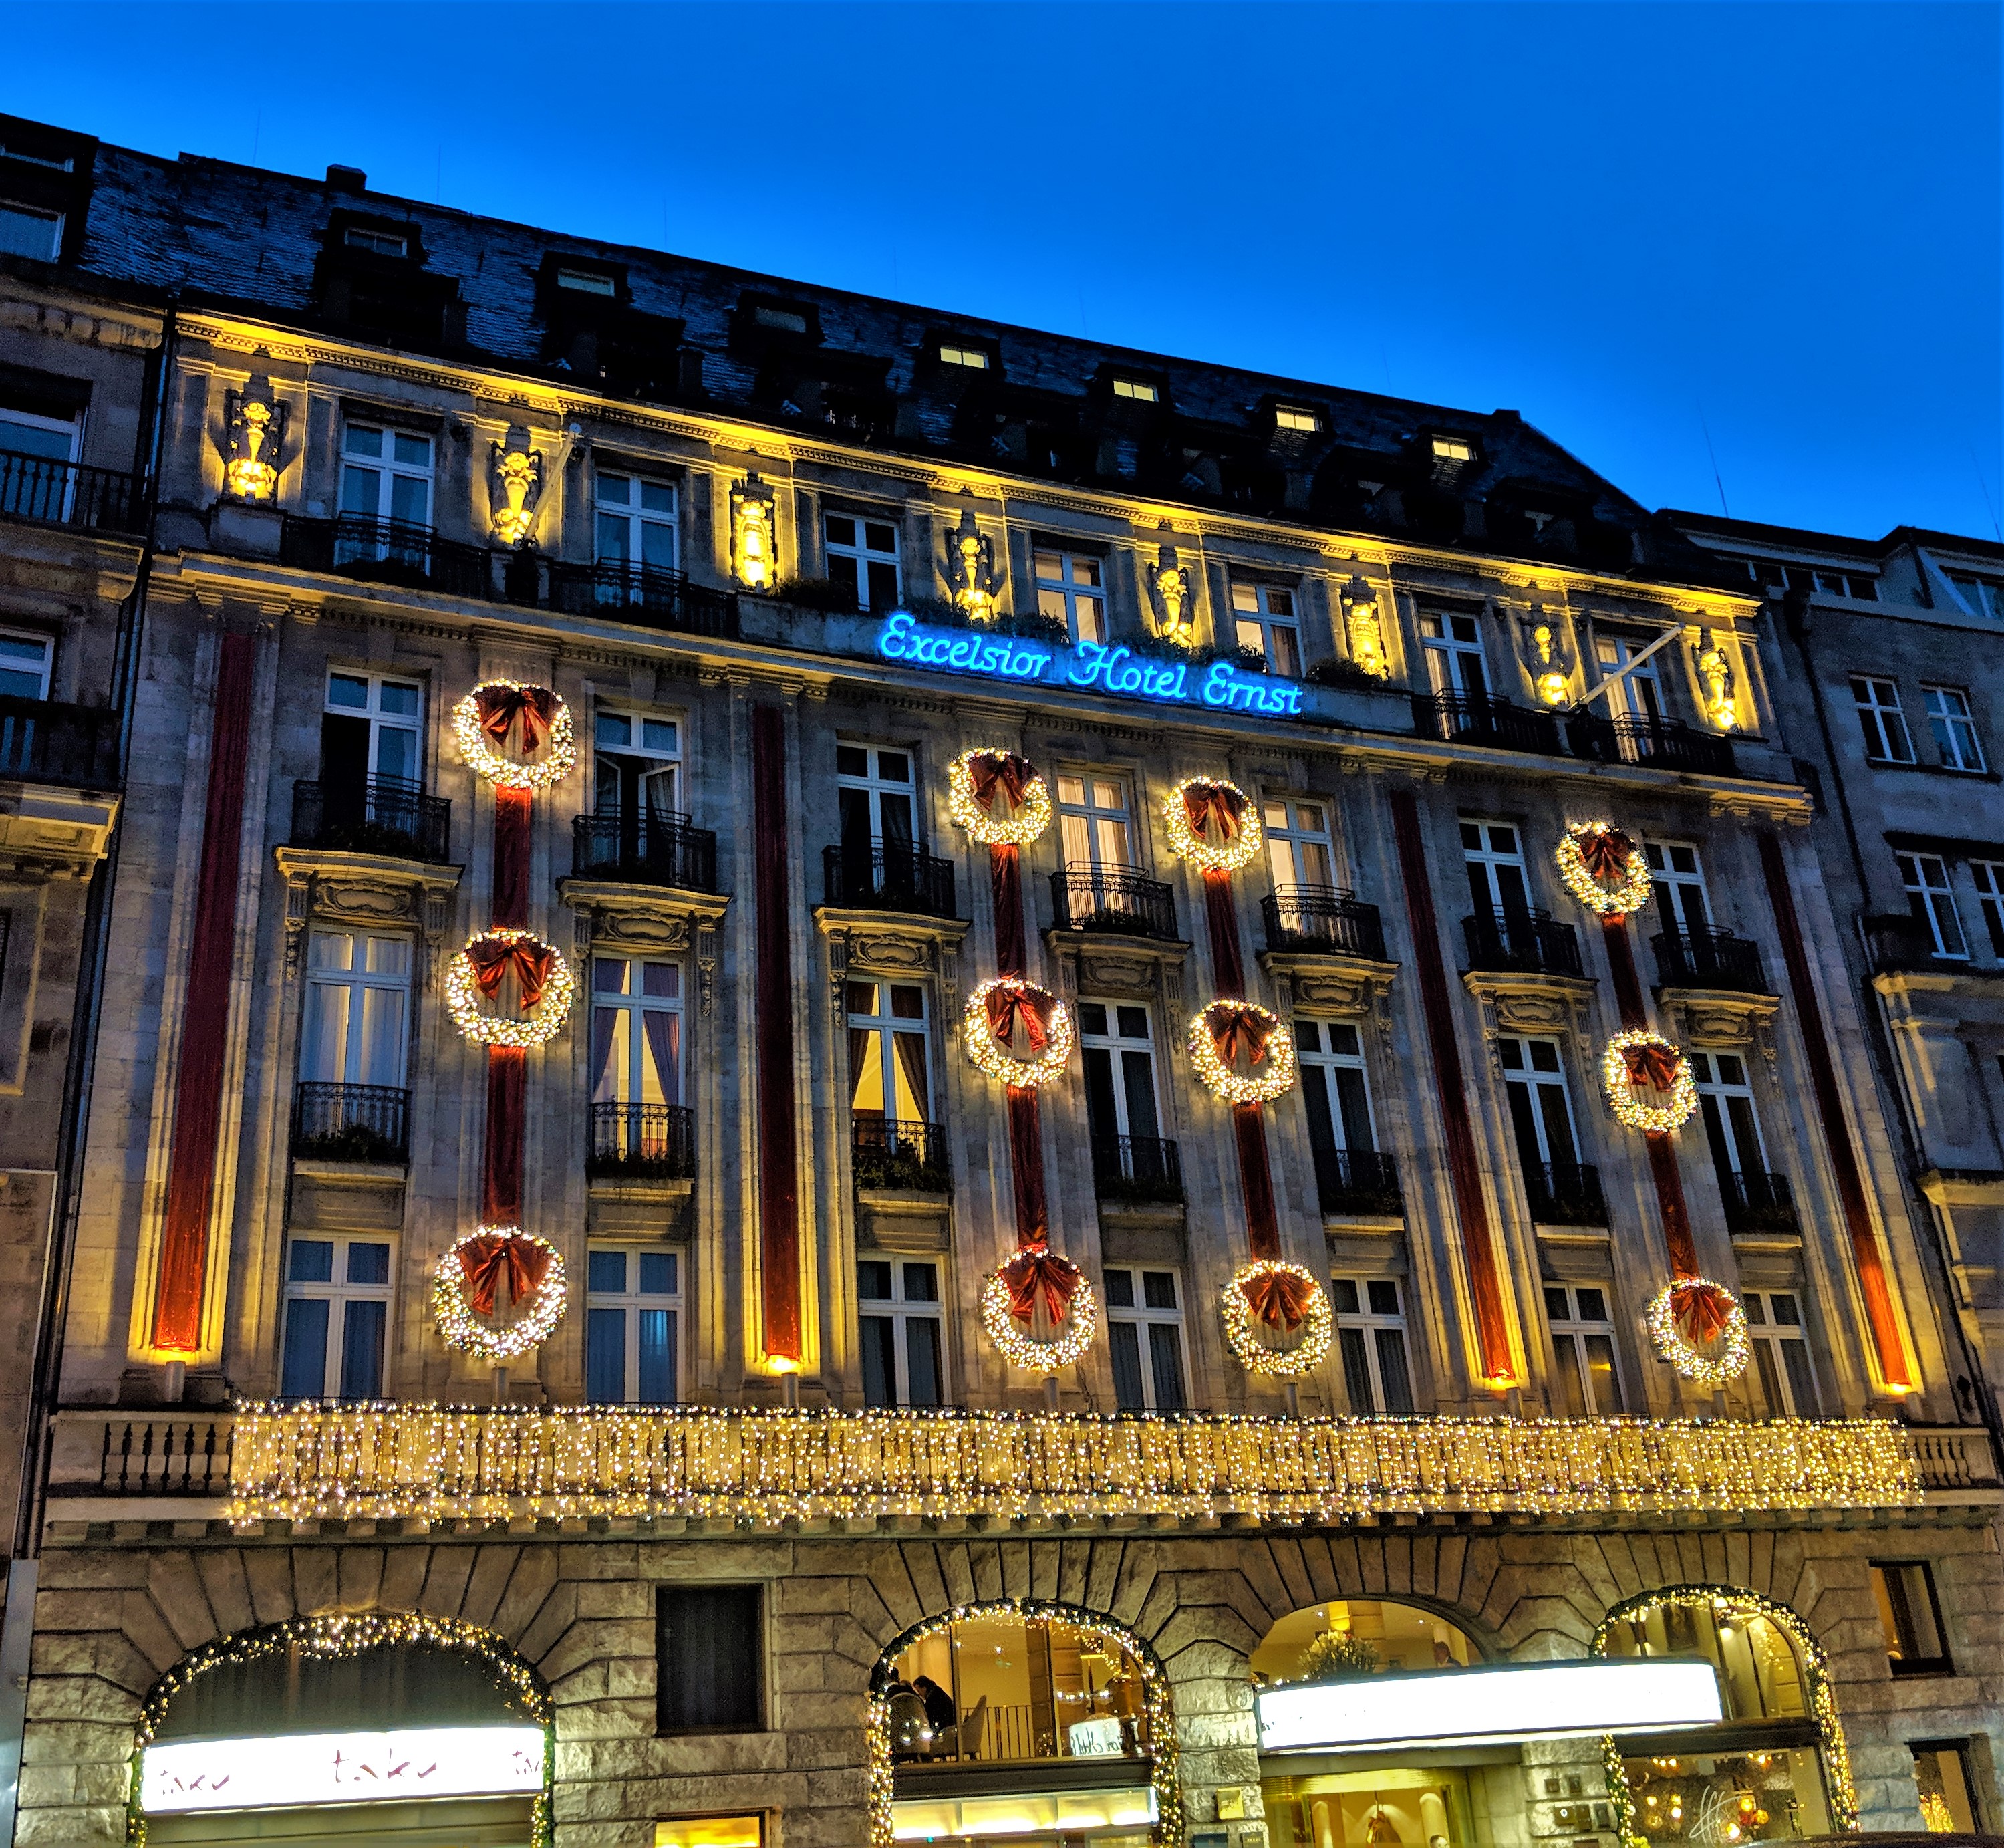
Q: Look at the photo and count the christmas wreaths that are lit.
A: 12